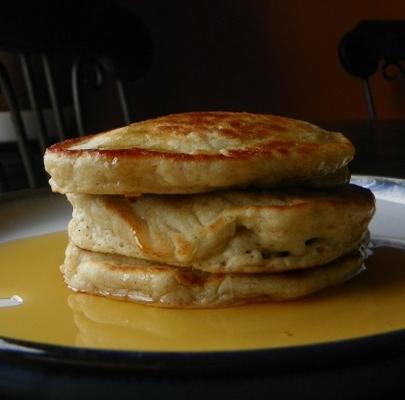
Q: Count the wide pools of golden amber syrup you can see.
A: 1